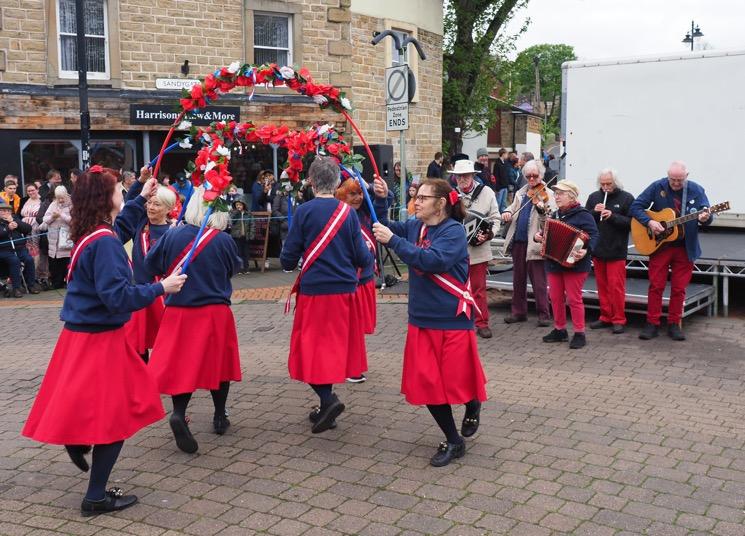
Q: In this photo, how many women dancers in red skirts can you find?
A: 6